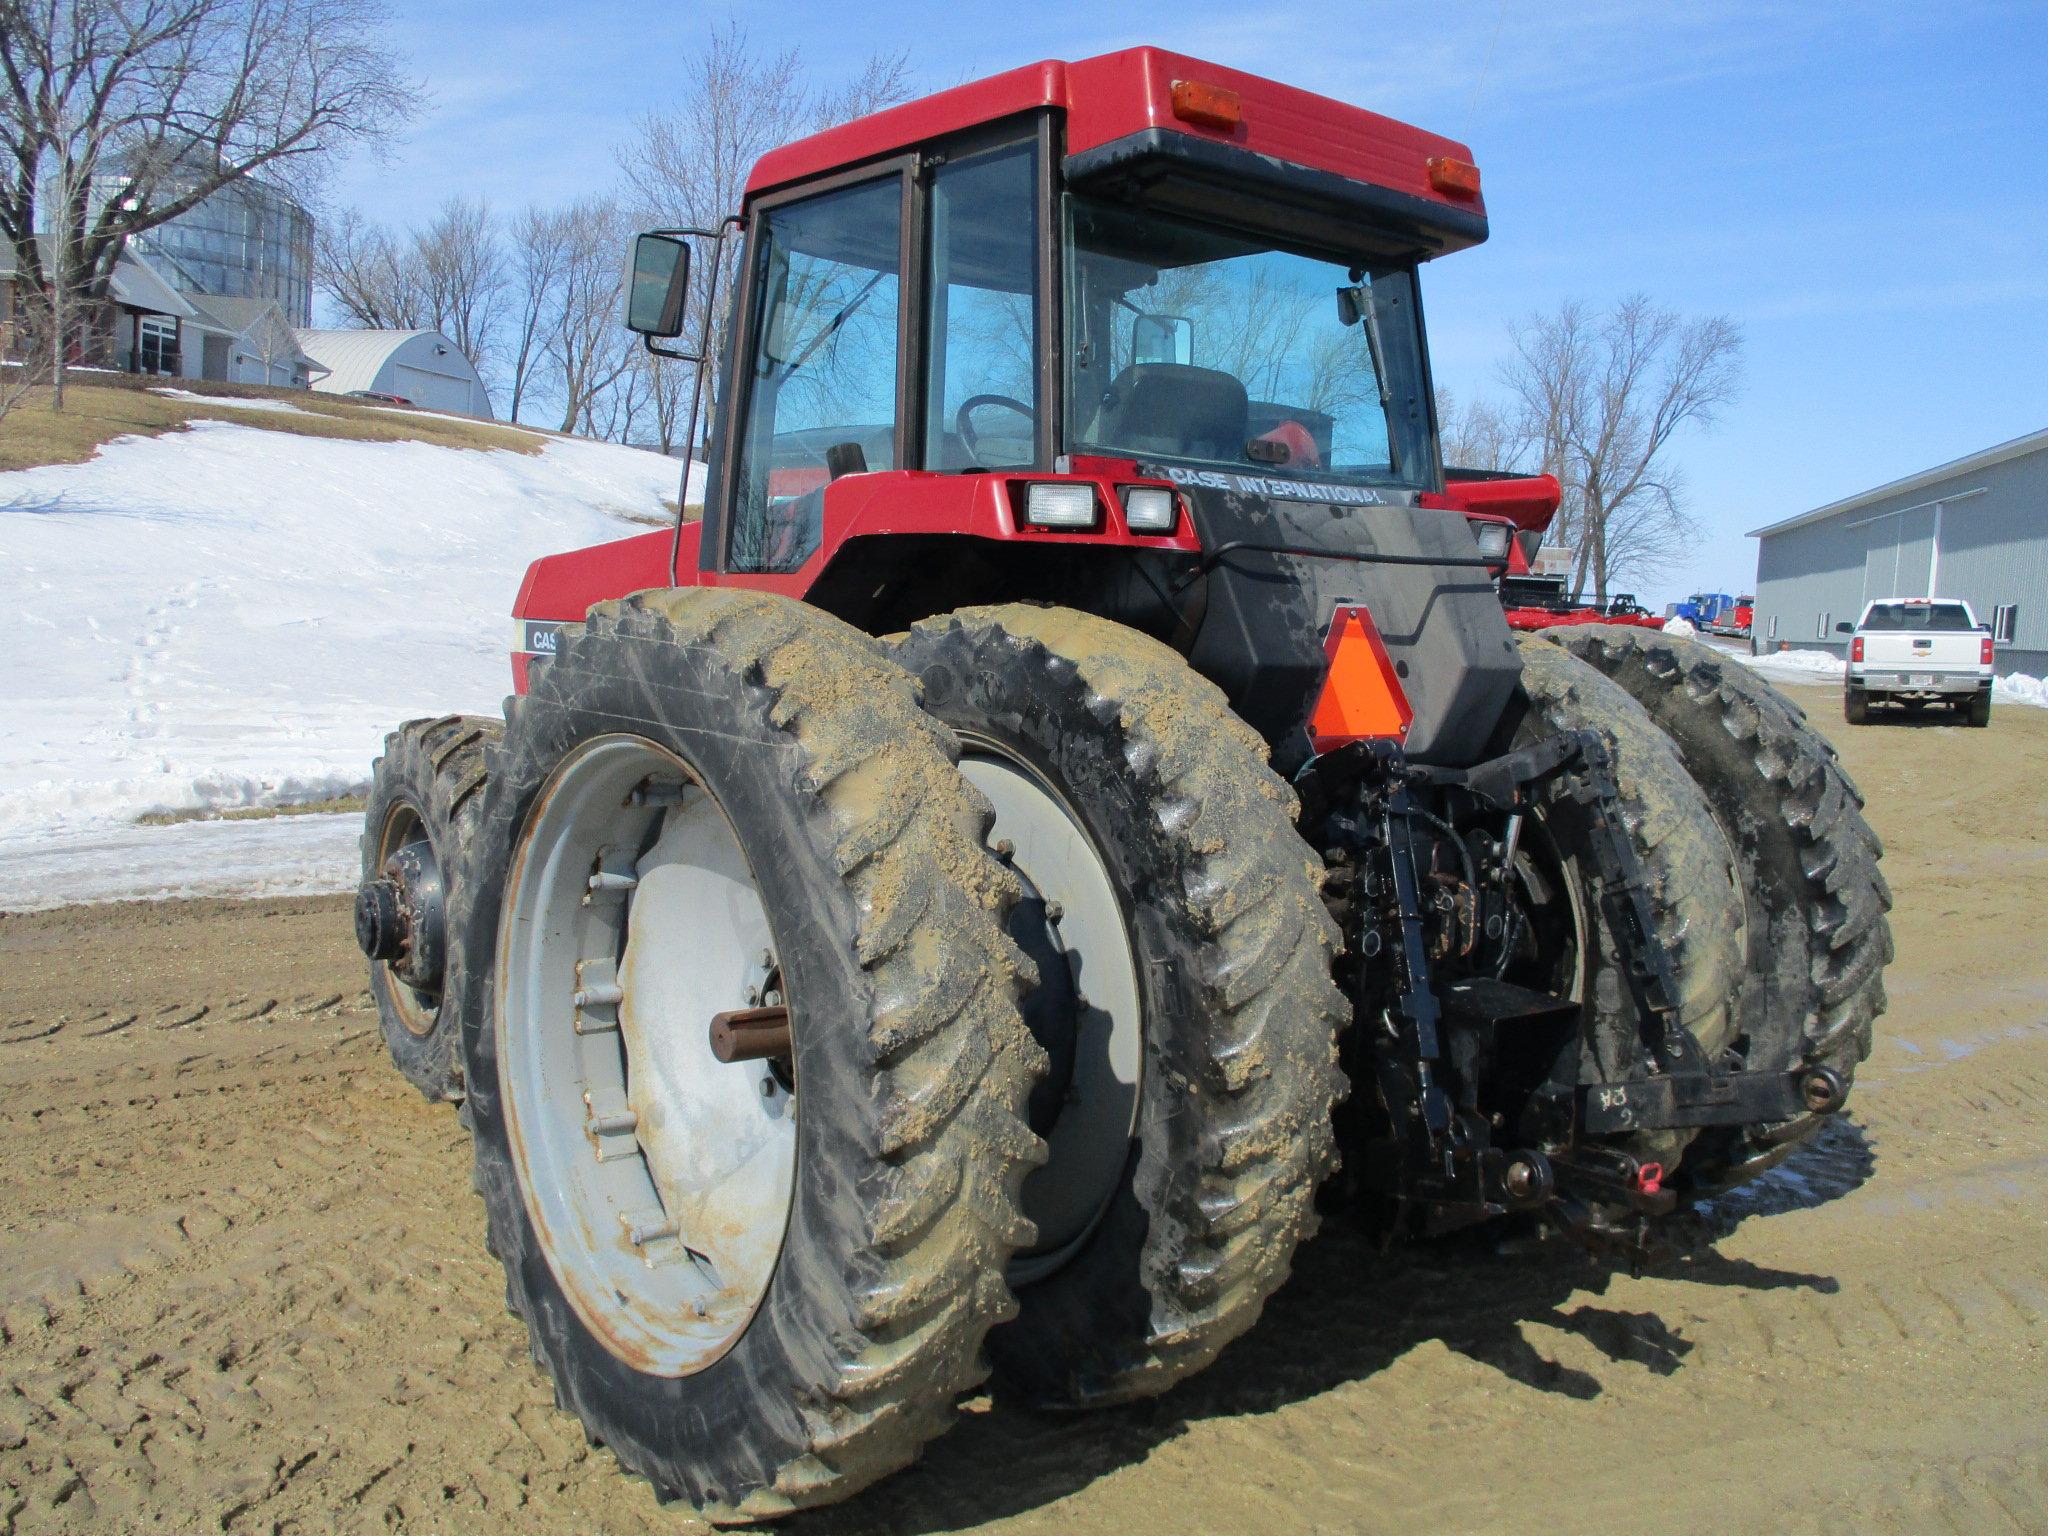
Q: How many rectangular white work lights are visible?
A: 3